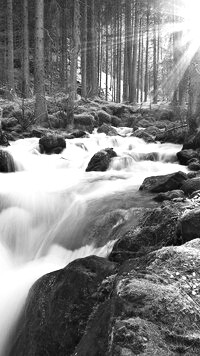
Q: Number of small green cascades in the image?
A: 0